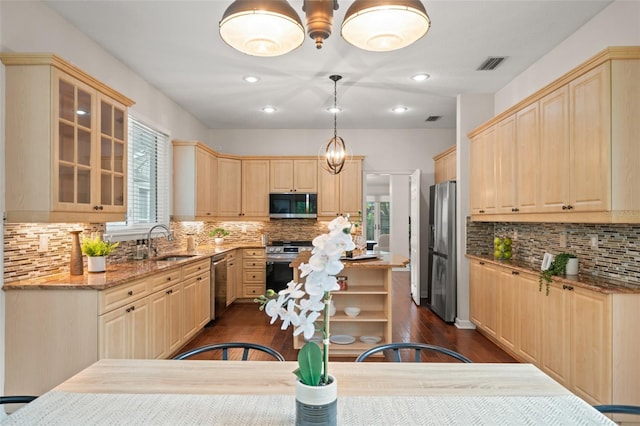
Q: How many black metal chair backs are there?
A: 4